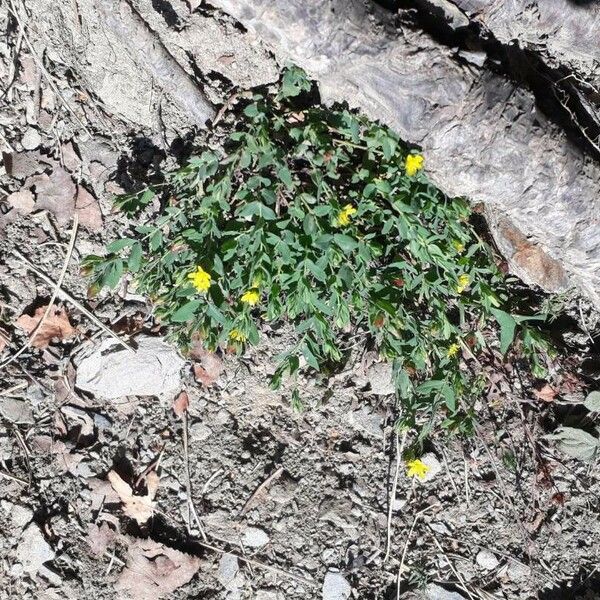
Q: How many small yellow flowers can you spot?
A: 9